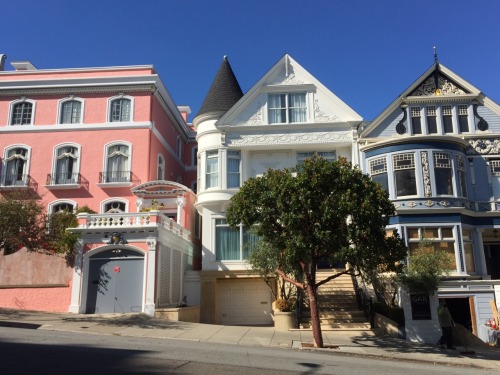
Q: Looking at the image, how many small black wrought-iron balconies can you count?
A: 3